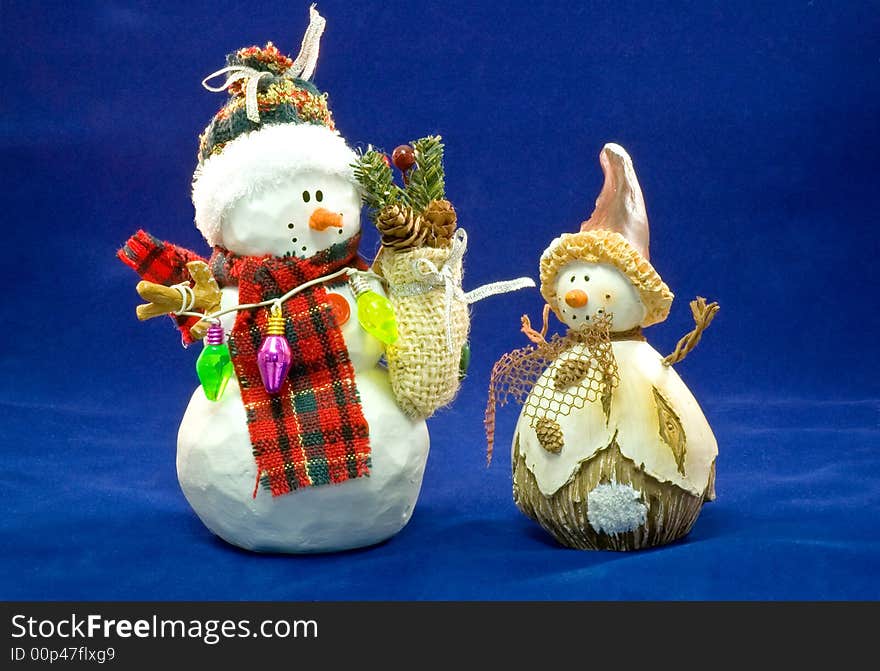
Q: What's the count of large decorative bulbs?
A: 3